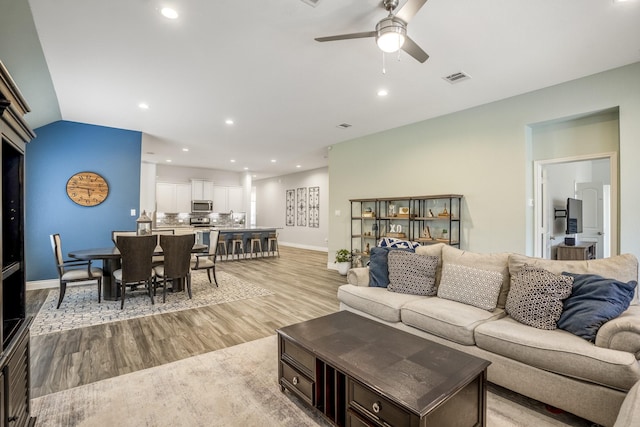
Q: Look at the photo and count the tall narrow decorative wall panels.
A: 3